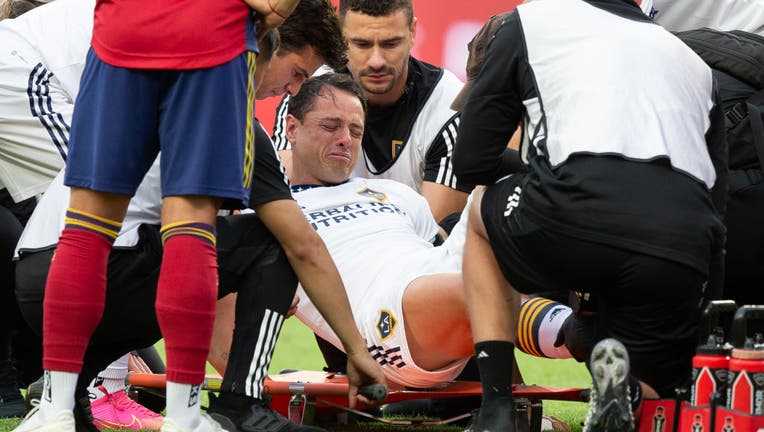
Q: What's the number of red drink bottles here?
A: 2